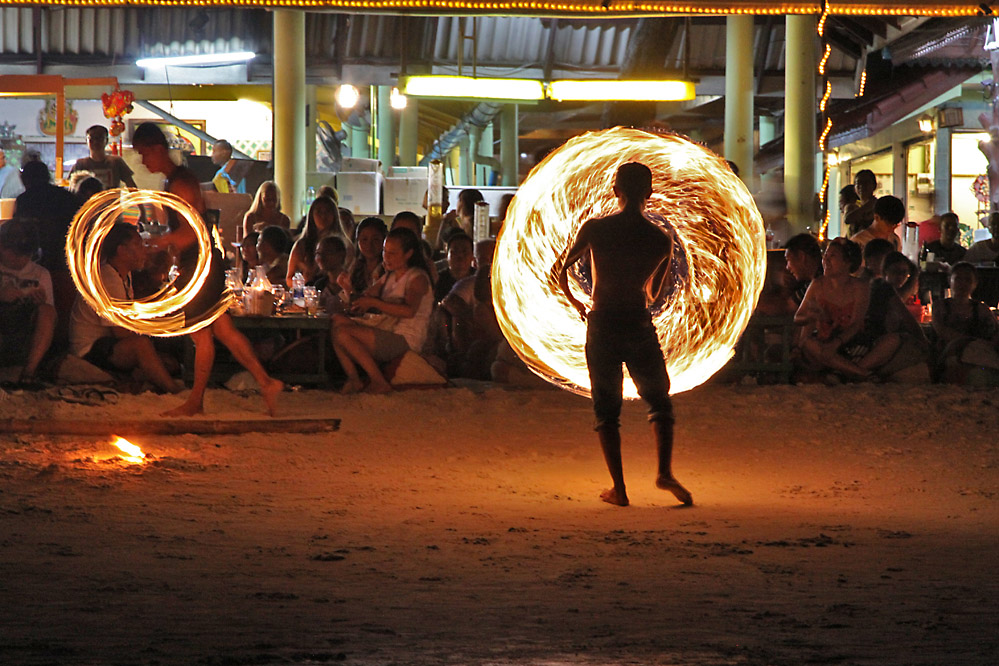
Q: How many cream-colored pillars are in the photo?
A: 3